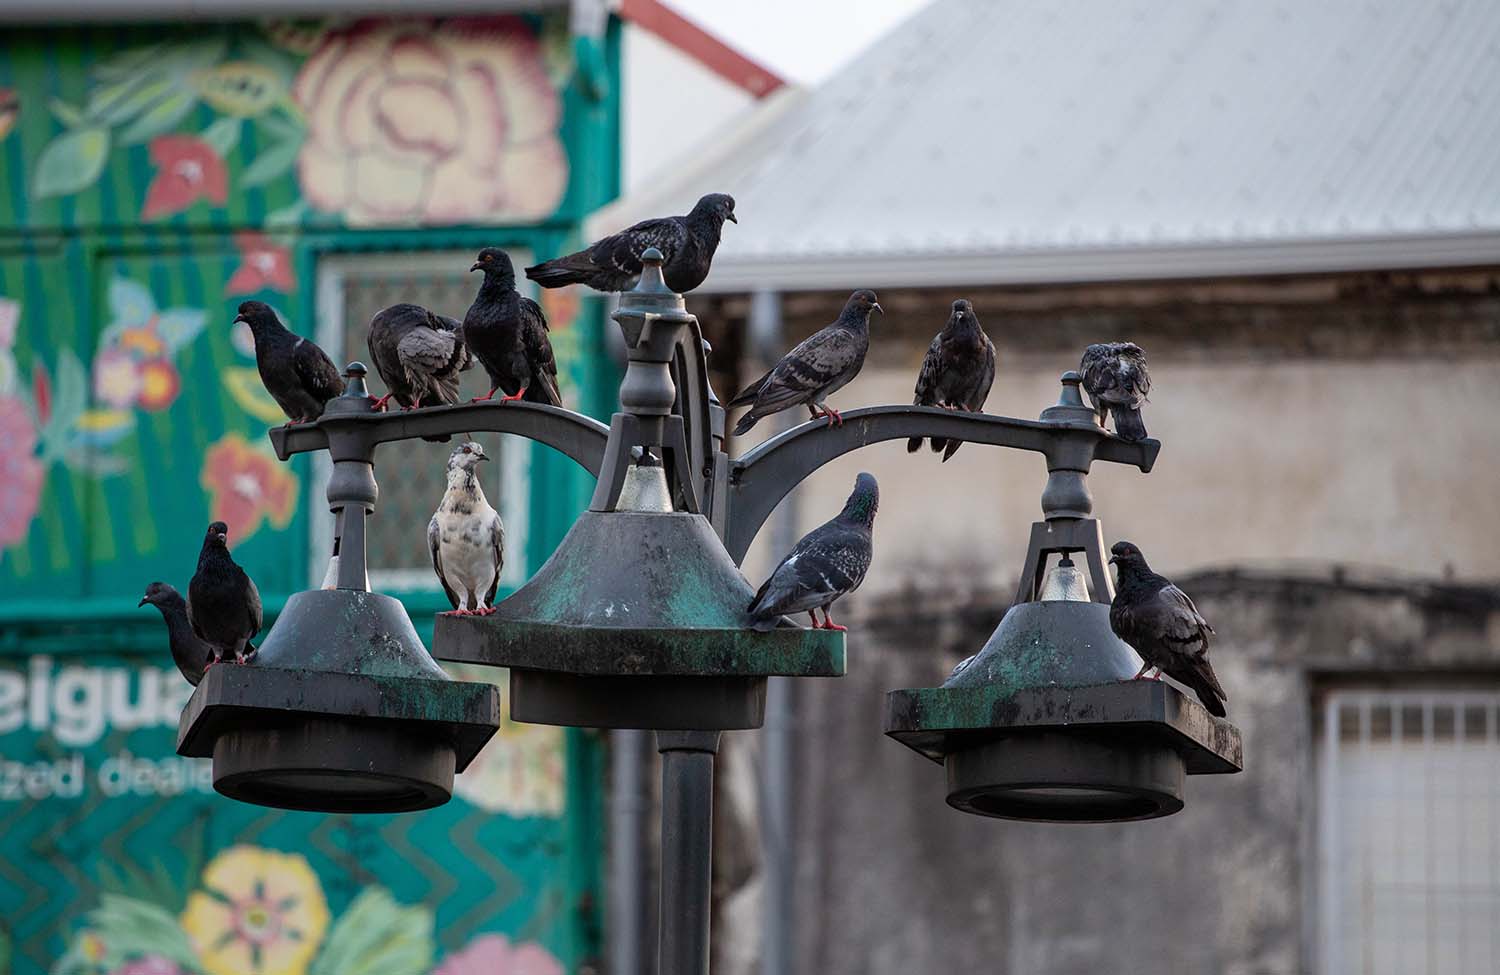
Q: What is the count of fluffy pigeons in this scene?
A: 12